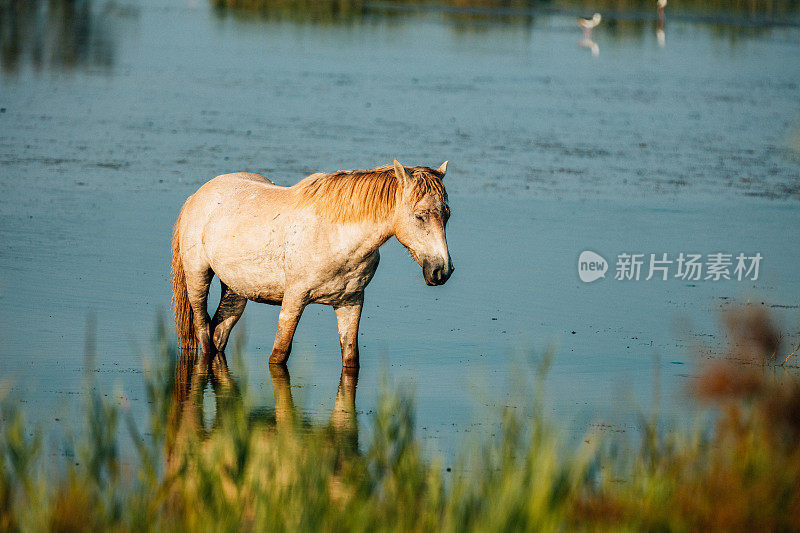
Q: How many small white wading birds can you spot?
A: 2